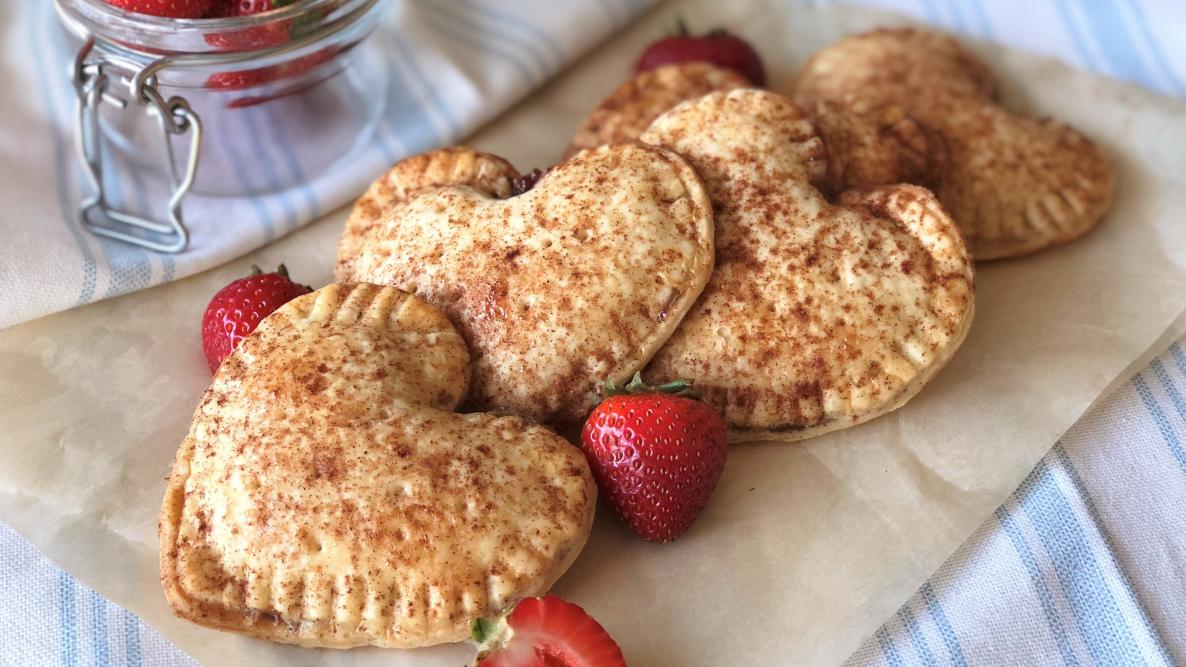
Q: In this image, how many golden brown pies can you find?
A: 5